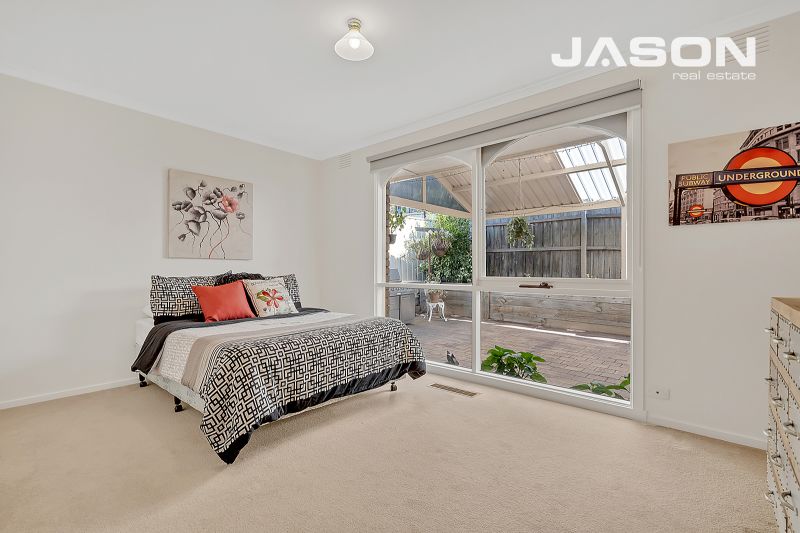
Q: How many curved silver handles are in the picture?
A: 10